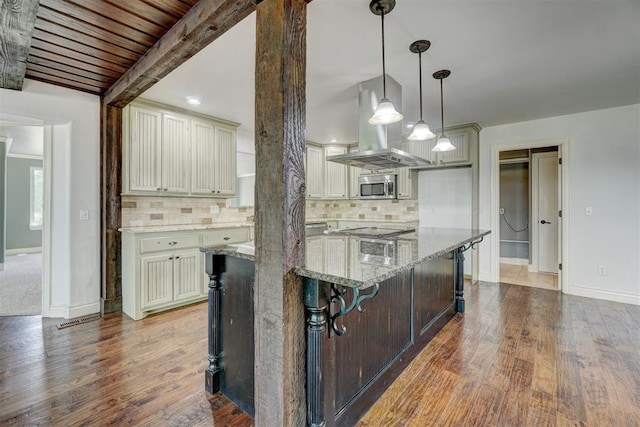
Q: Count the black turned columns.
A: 3